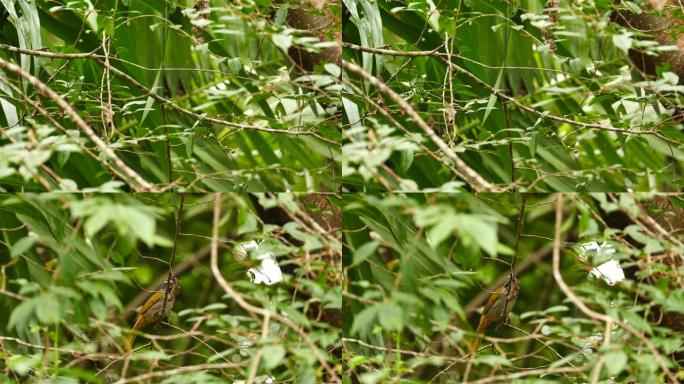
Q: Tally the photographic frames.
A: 4